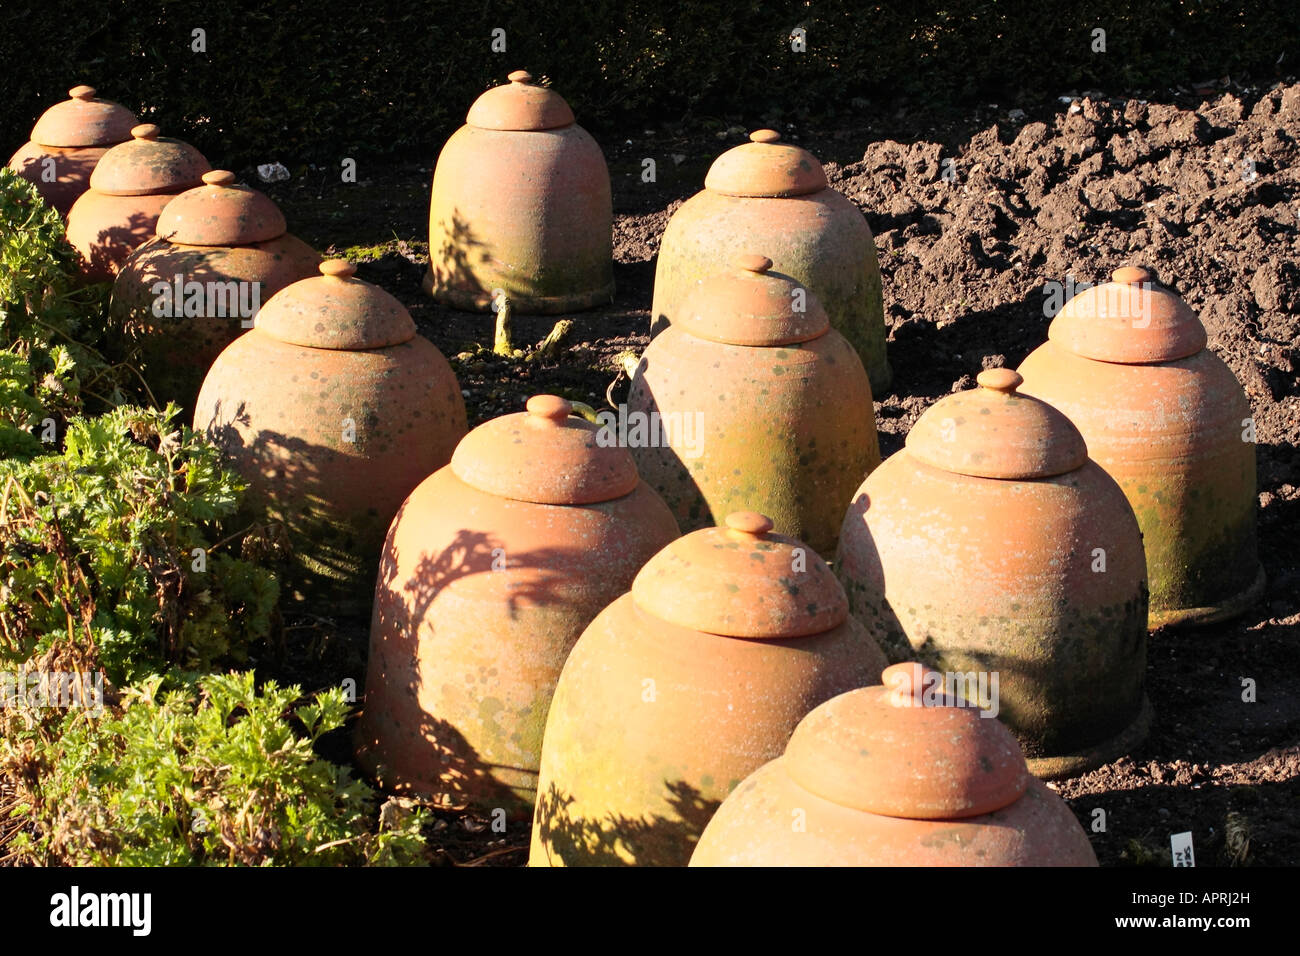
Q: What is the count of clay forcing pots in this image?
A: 12